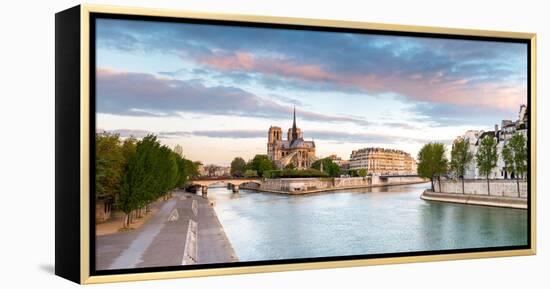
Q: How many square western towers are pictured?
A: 2